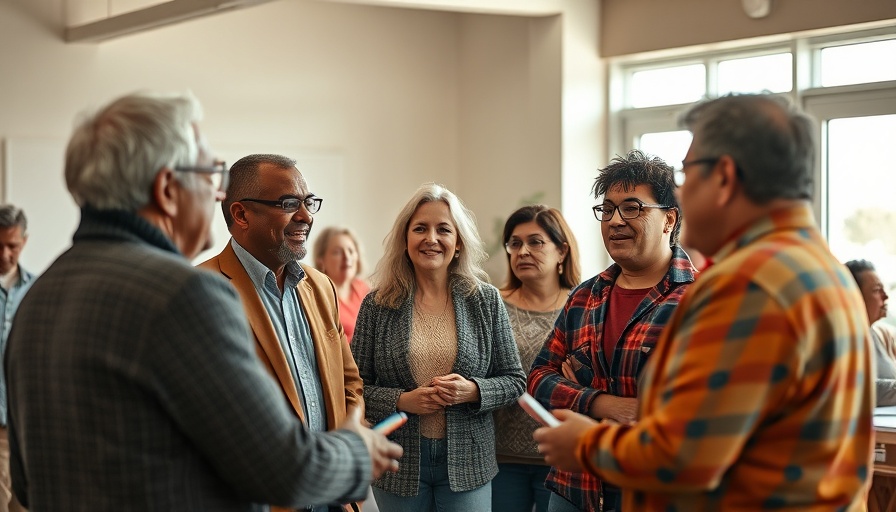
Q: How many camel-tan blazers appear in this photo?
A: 1